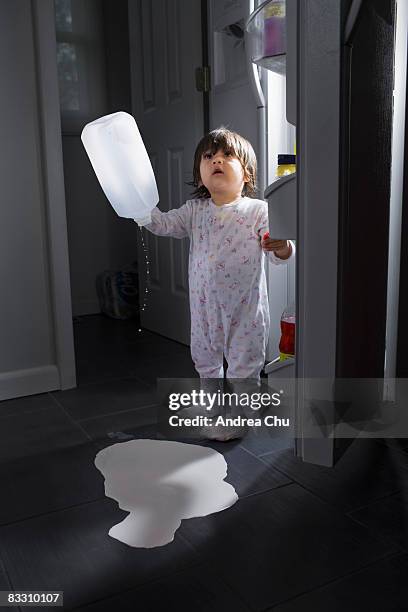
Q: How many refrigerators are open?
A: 1